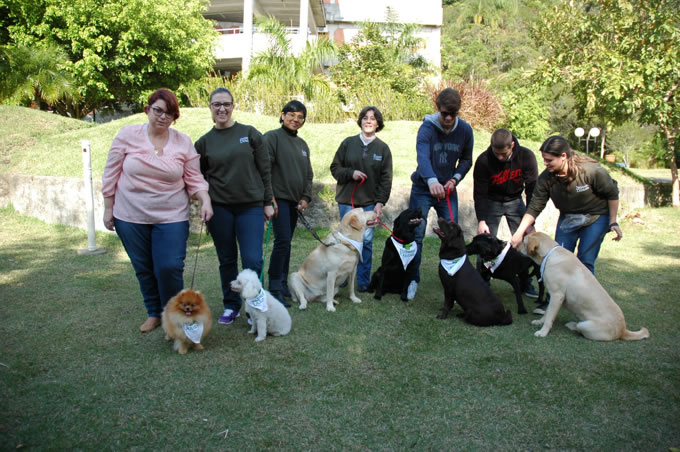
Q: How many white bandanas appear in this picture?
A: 7